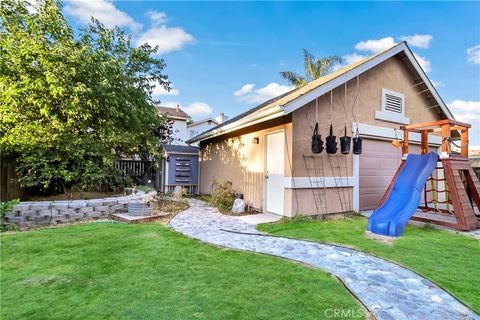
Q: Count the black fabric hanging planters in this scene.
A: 4